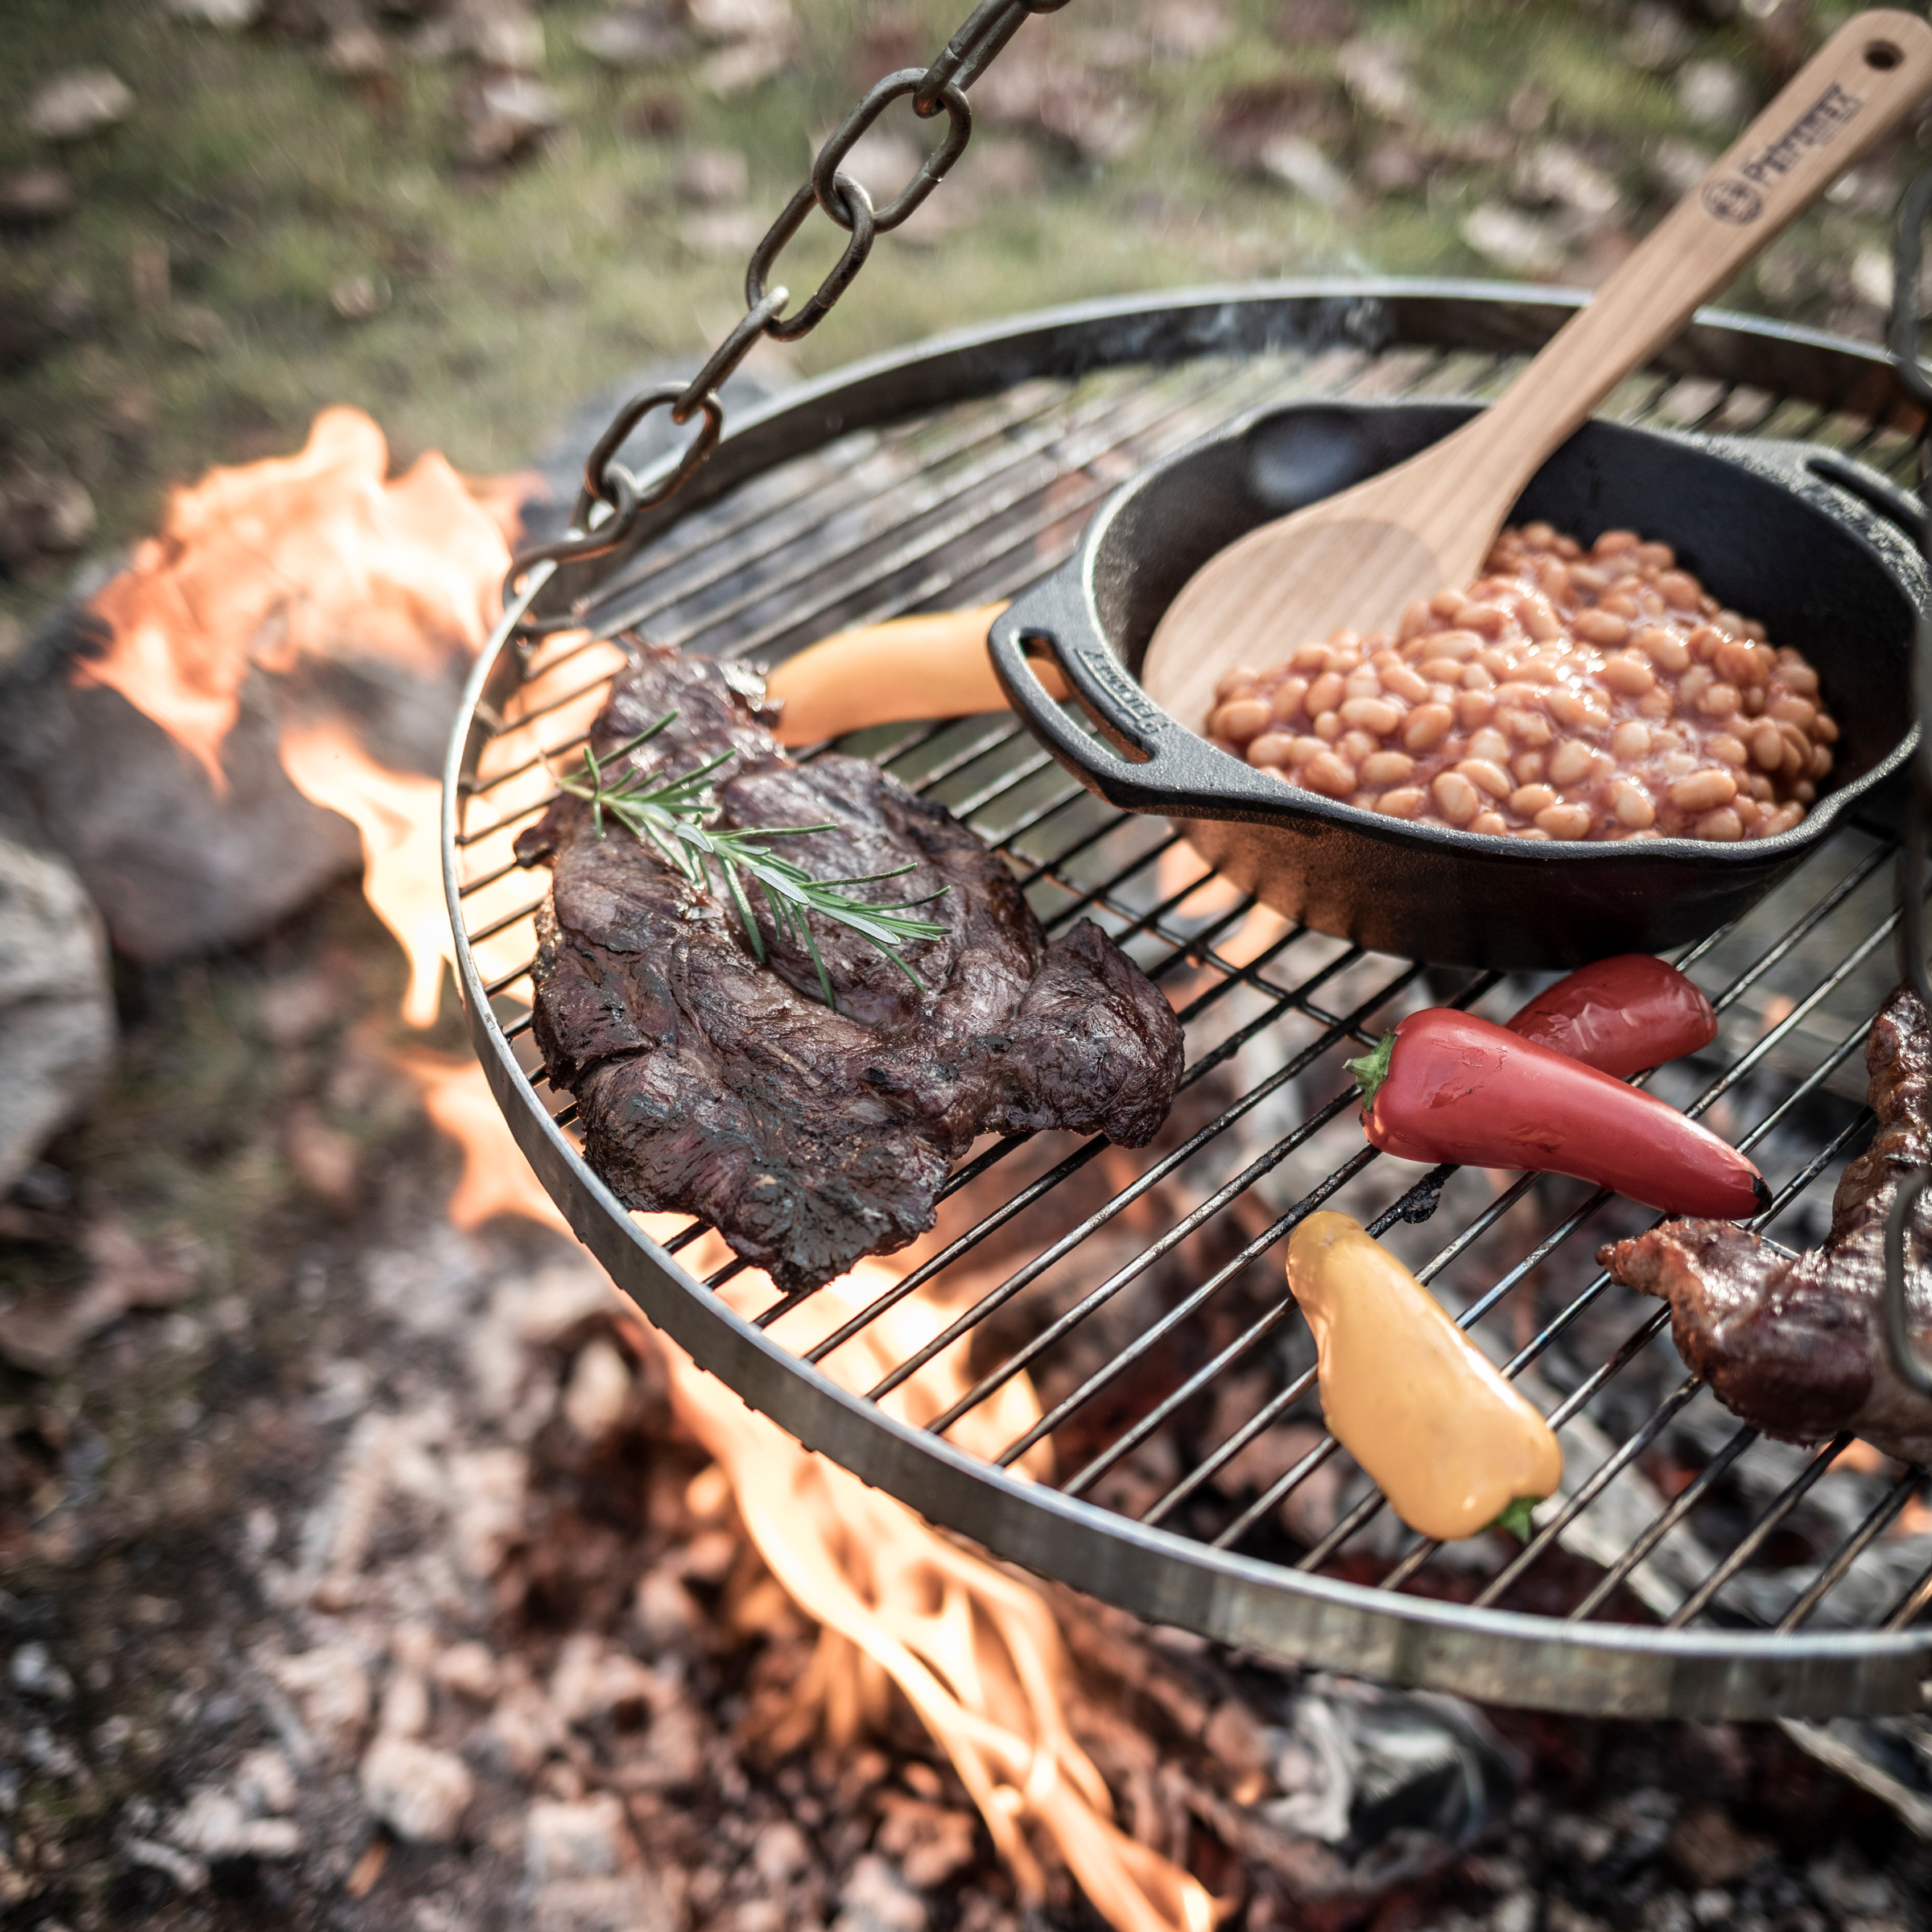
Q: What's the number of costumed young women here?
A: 0